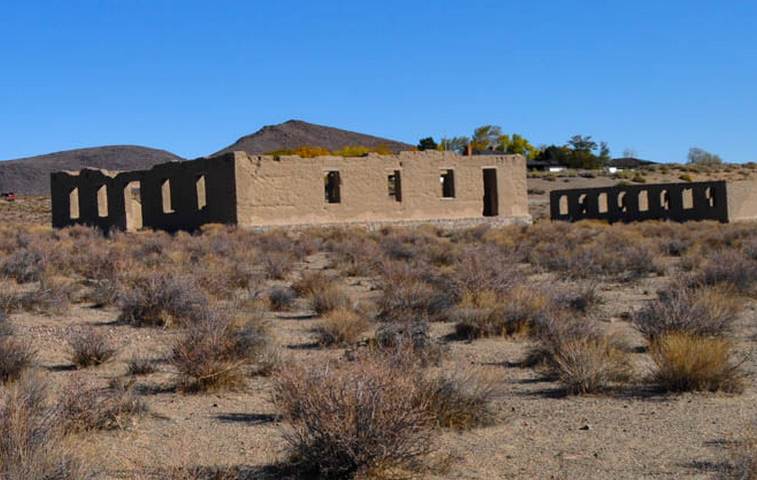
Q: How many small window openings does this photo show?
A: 15